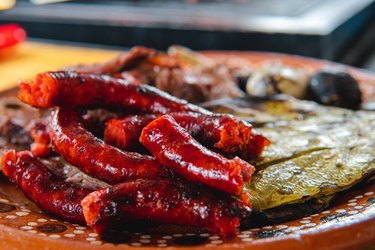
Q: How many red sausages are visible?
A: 6